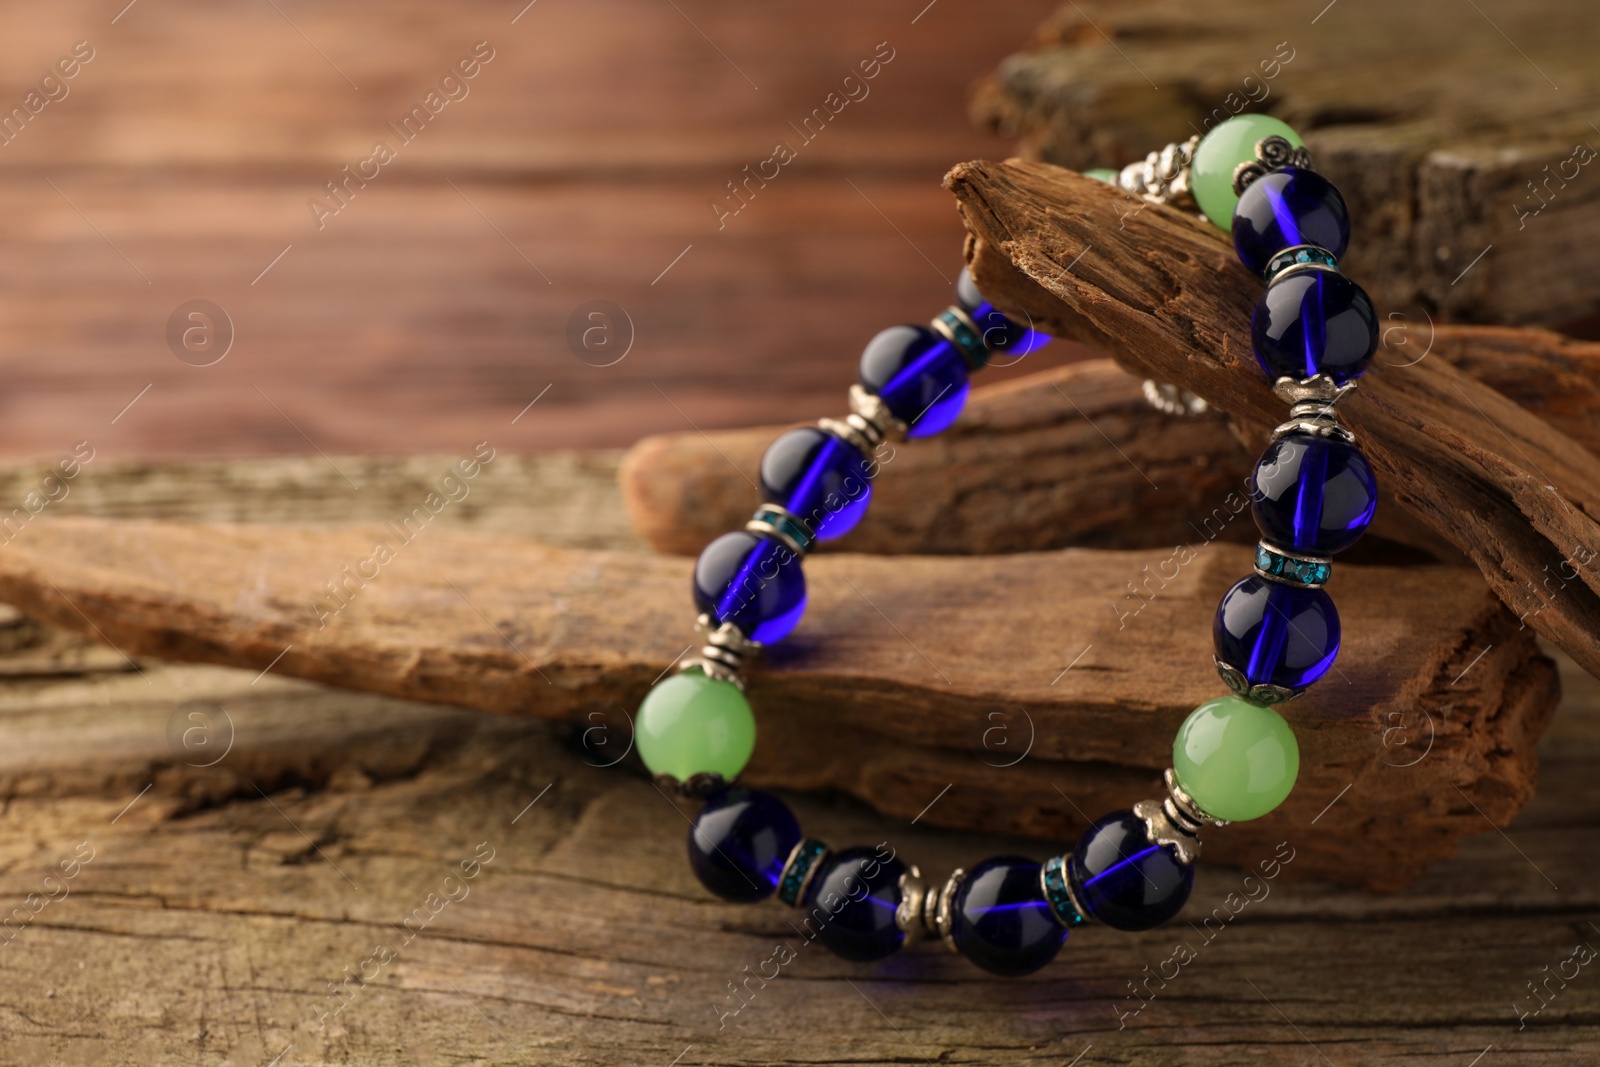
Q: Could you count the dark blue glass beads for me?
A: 12